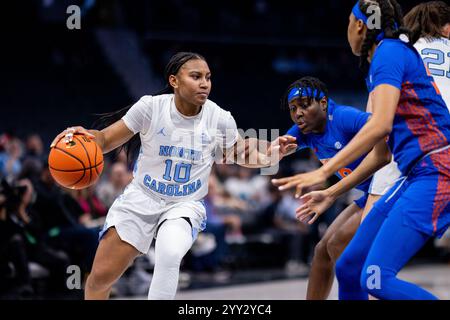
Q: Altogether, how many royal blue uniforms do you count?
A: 2